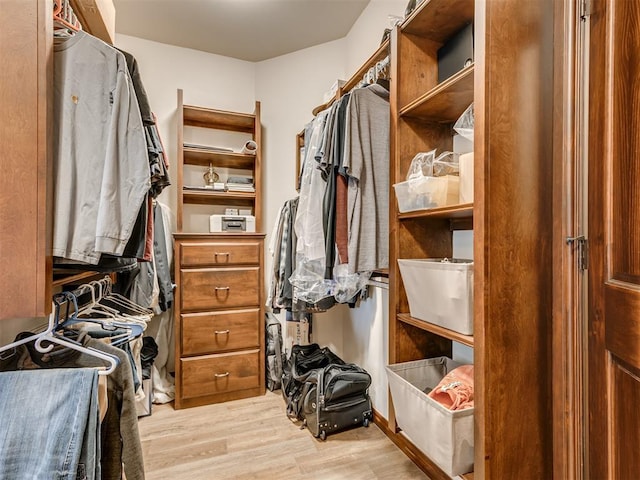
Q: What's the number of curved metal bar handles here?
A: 4